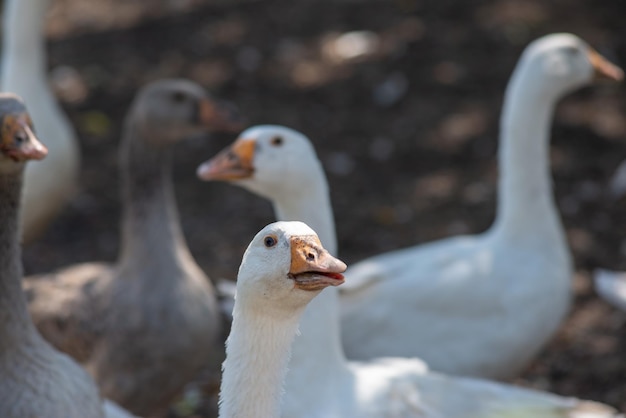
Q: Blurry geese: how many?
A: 5